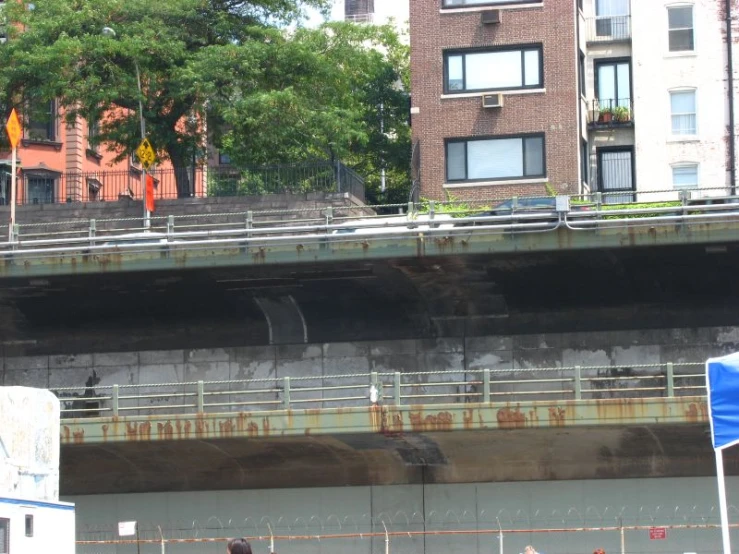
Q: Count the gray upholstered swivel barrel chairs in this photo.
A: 0